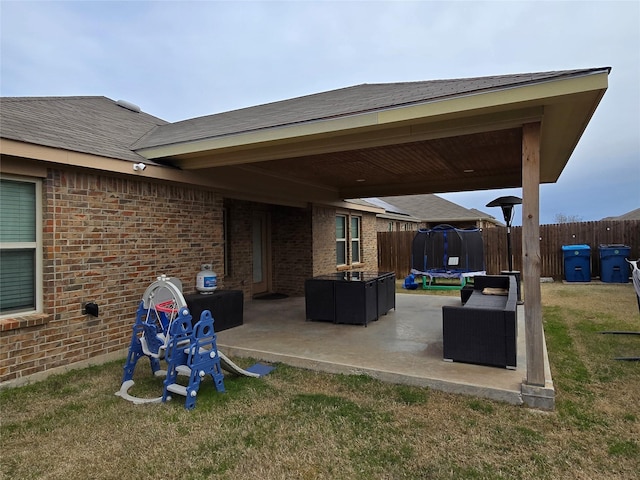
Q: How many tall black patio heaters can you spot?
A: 1